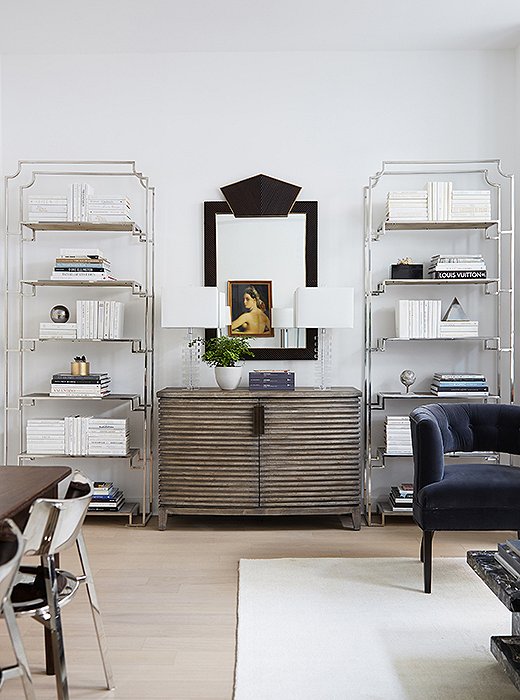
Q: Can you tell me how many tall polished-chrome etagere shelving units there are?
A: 2